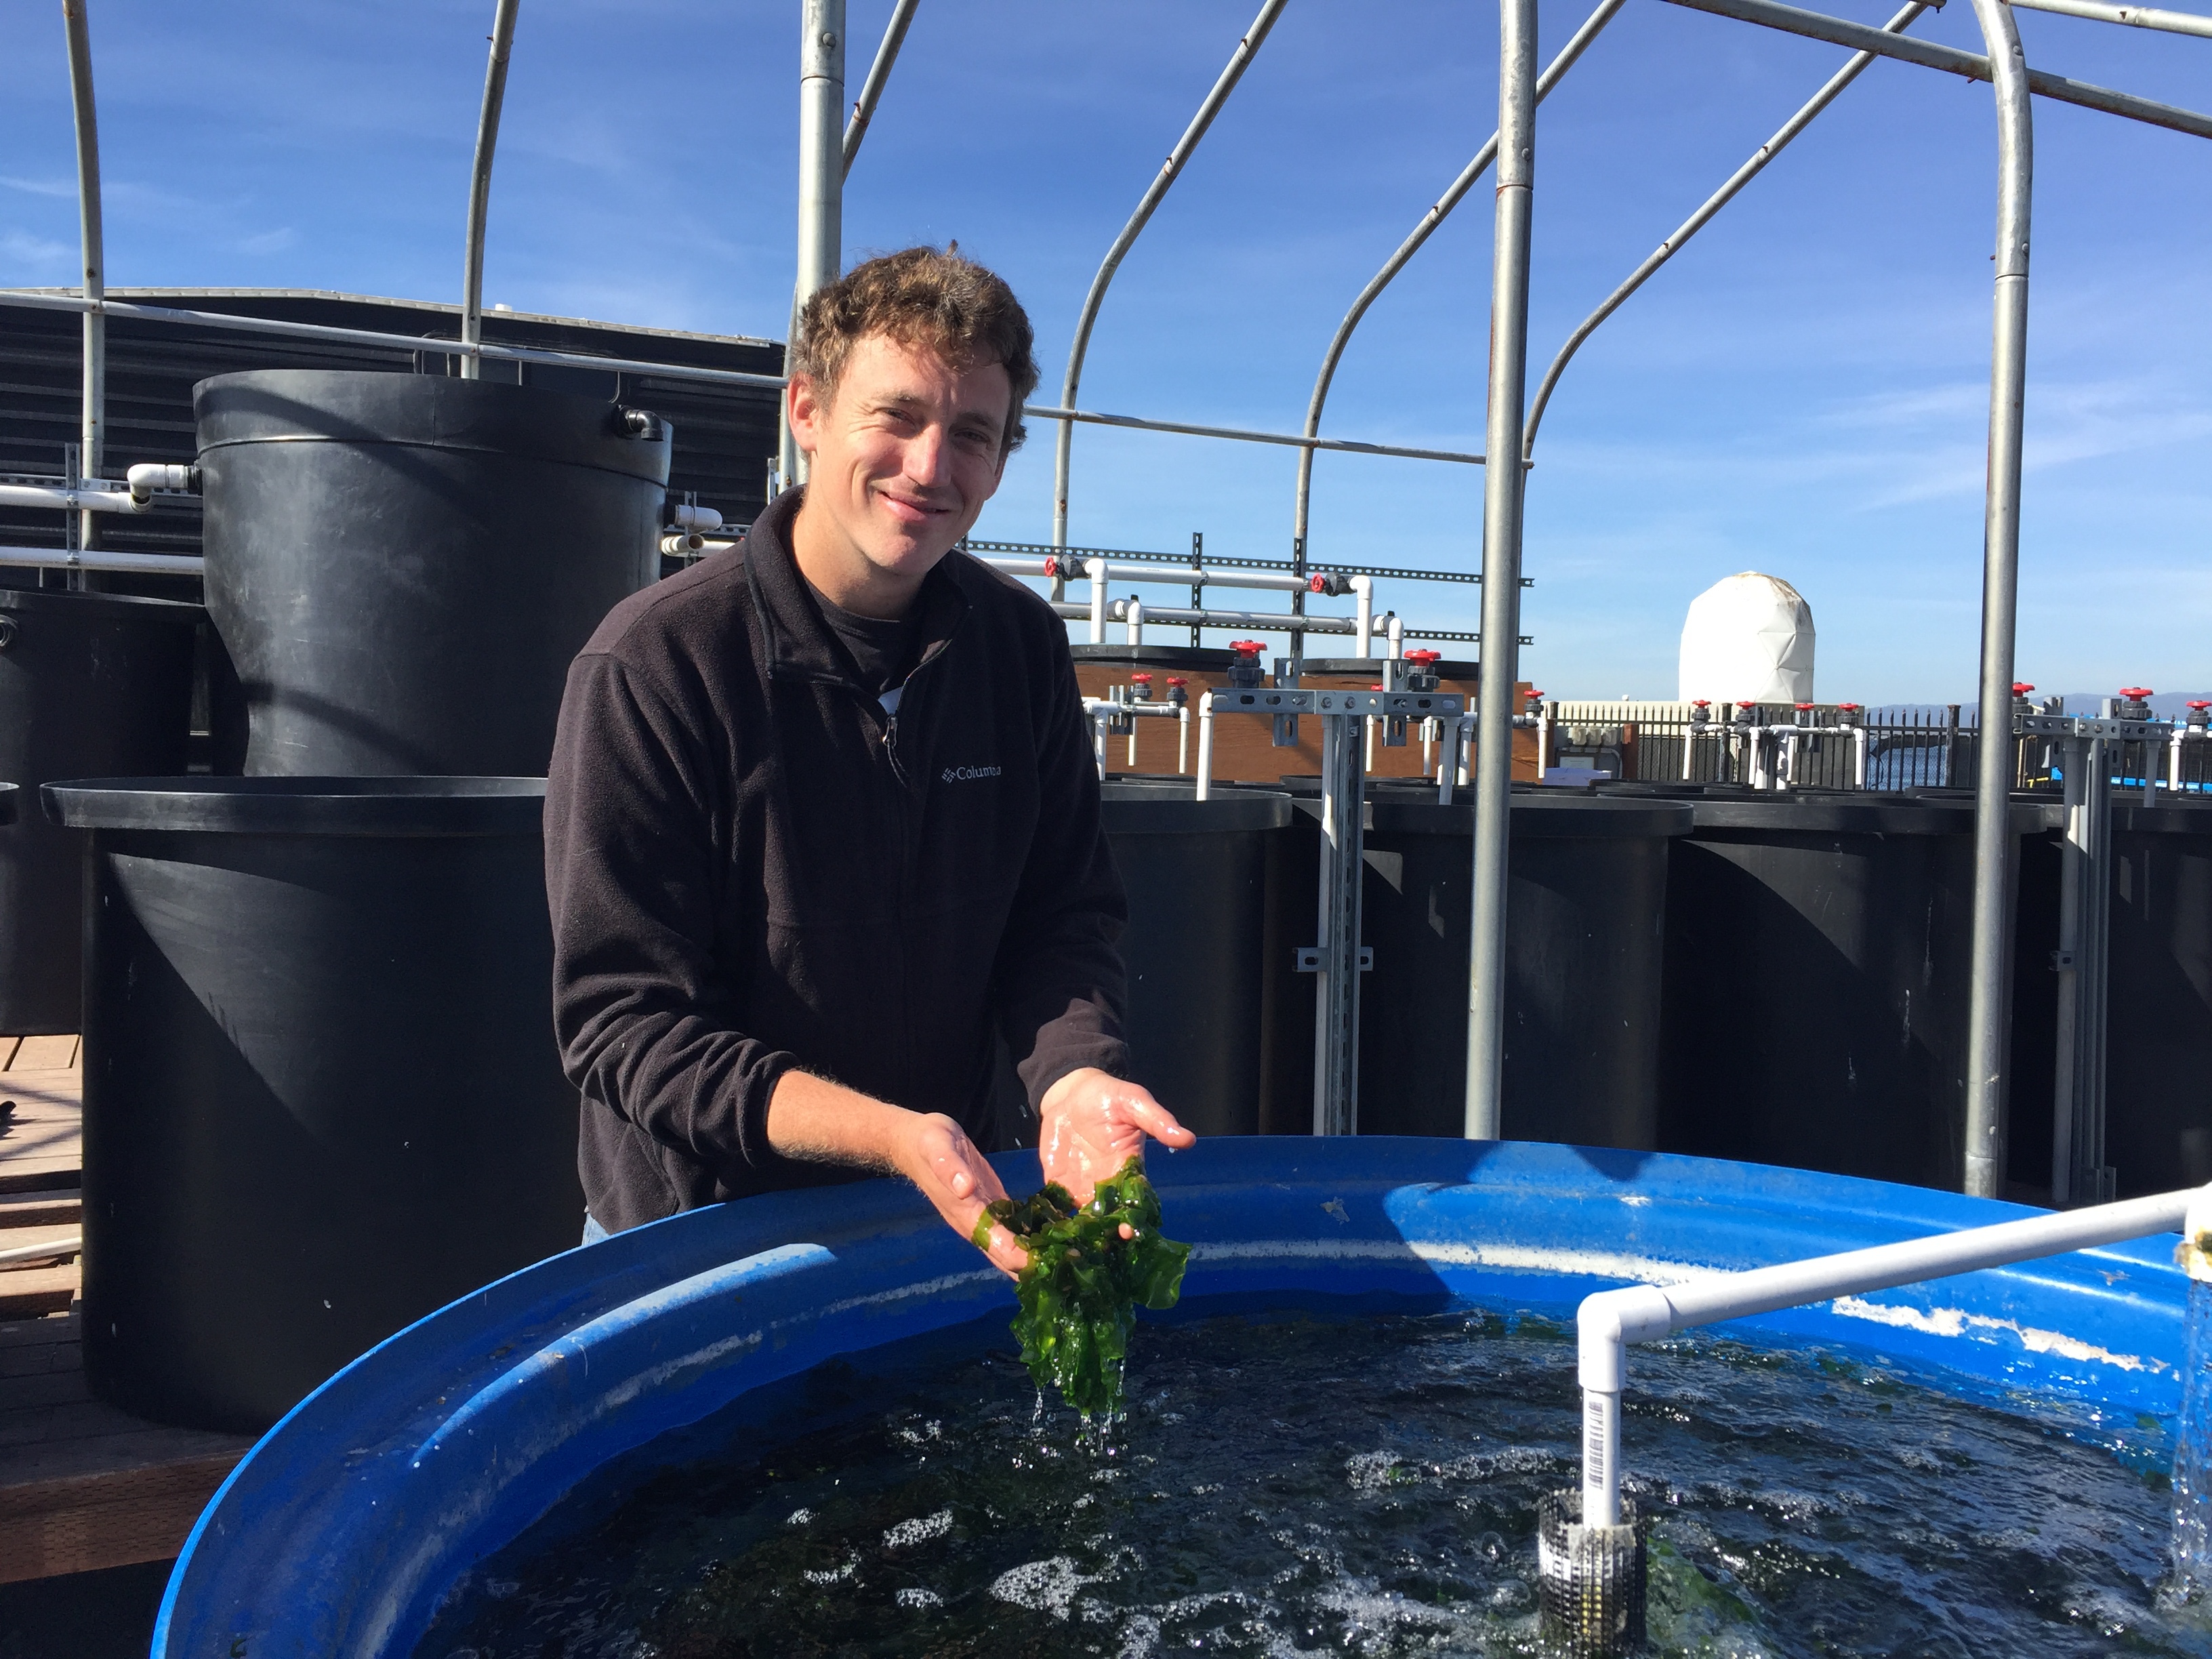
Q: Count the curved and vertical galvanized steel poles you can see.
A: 9